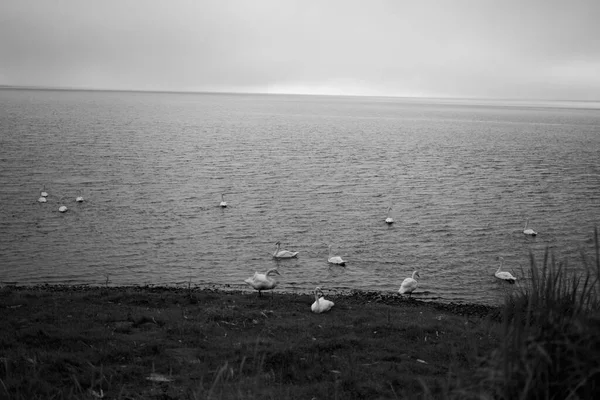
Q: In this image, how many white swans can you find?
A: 13